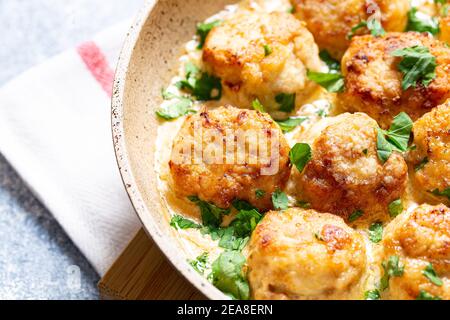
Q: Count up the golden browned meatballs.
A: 8